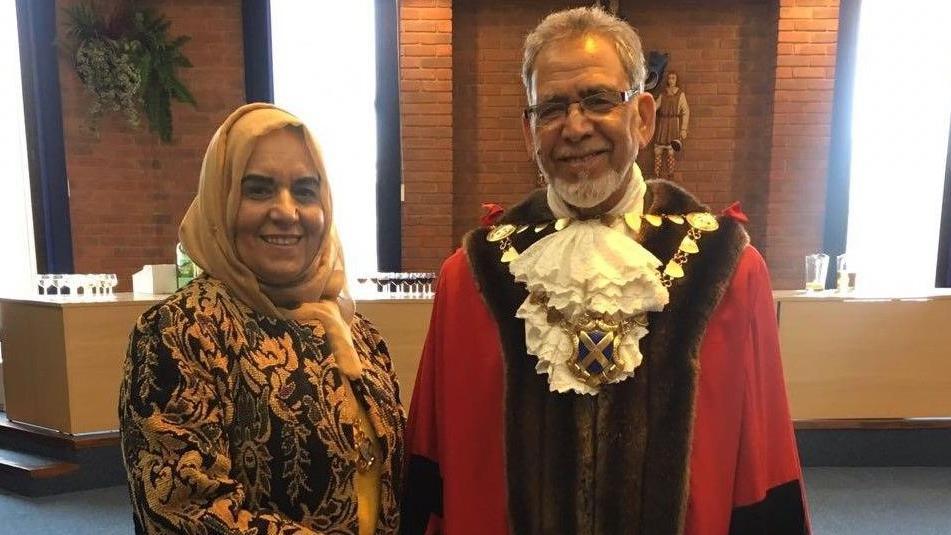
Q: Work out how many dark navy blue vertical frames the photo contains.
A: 5